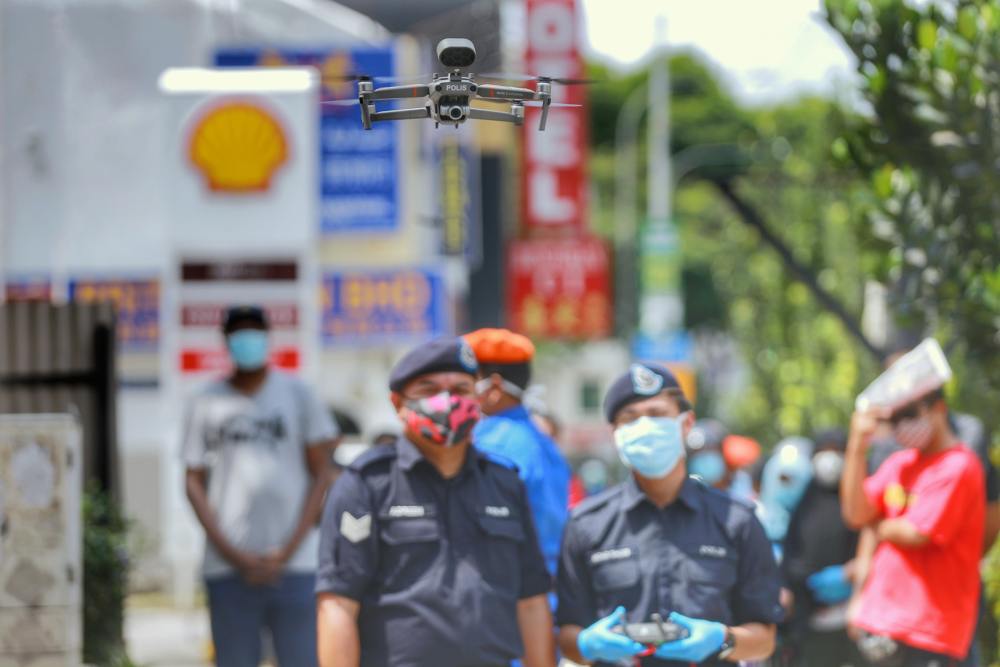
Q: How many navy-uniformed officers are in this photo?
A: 2